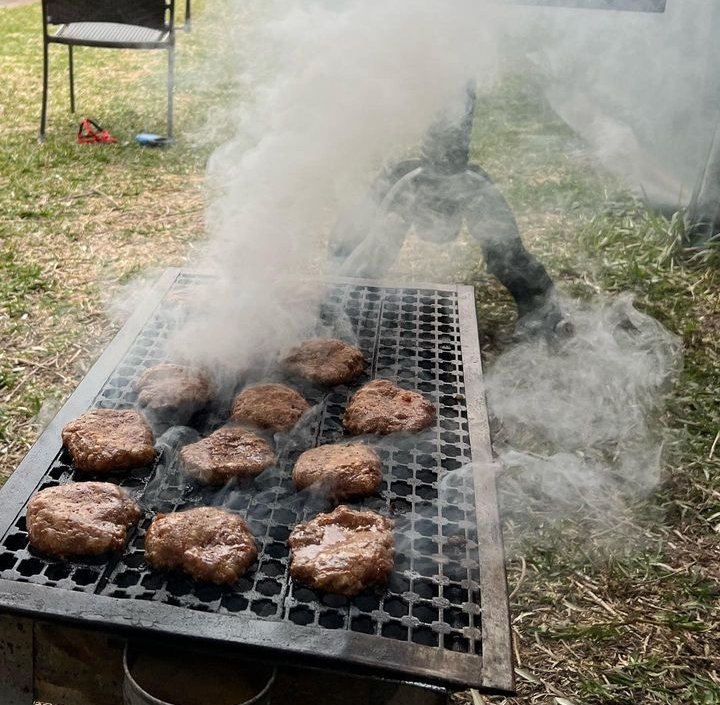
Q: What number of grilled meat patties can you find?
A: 10